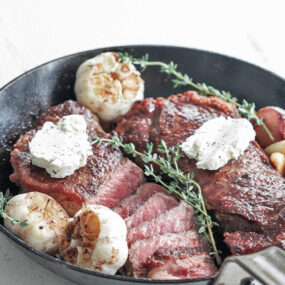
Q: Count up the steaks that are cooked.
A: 2